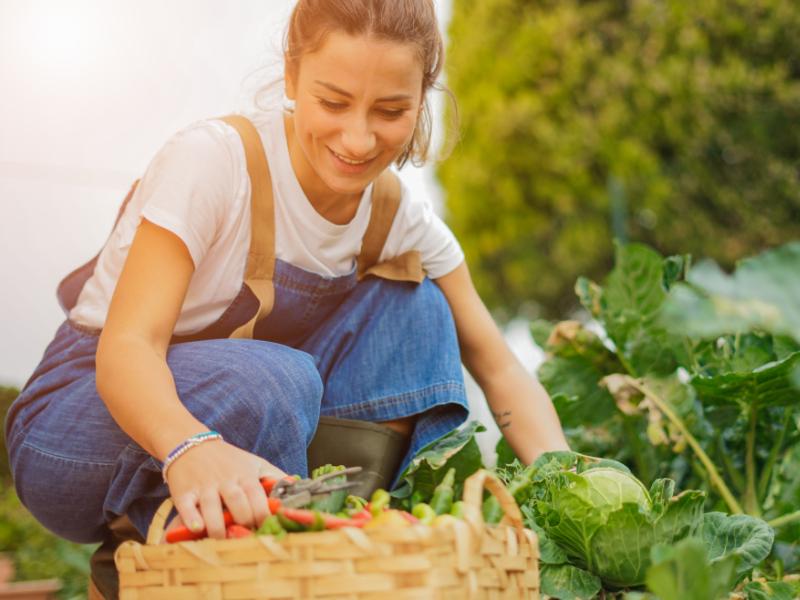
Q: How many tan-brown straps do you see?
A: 2